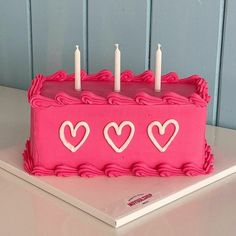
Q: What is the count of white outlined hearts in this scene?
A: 3